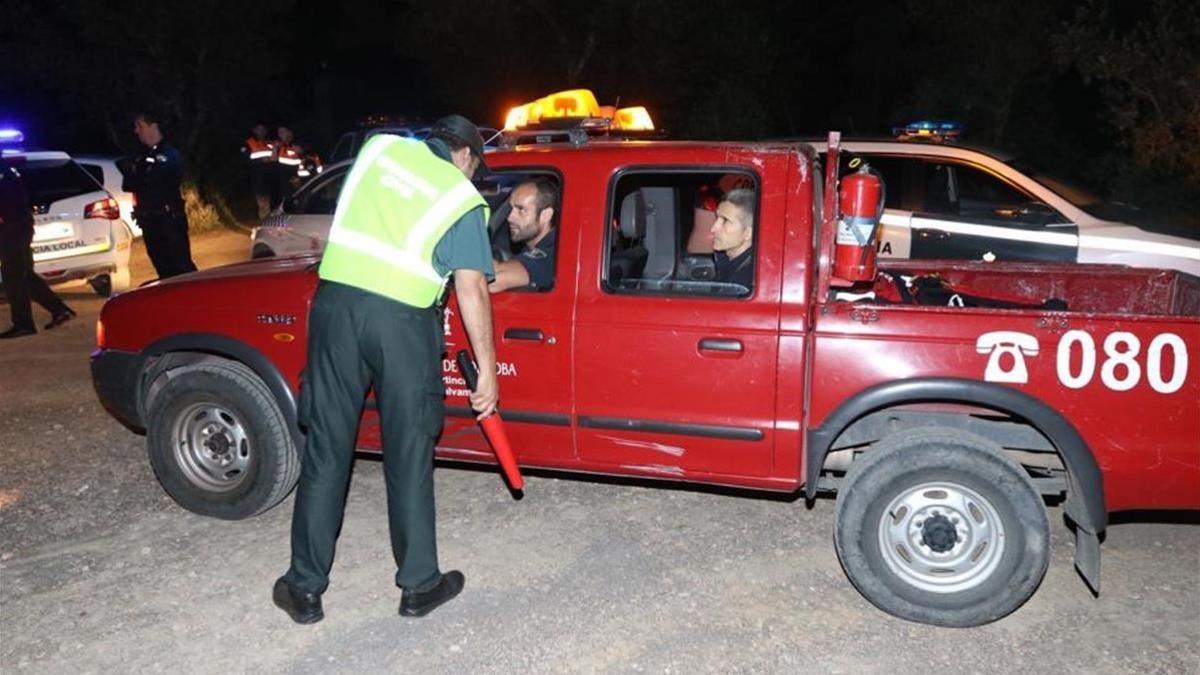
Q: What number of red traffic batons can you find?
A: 1